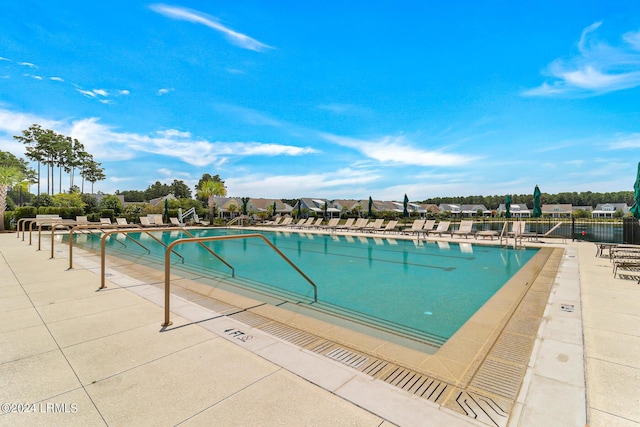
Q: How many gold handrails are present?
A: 8